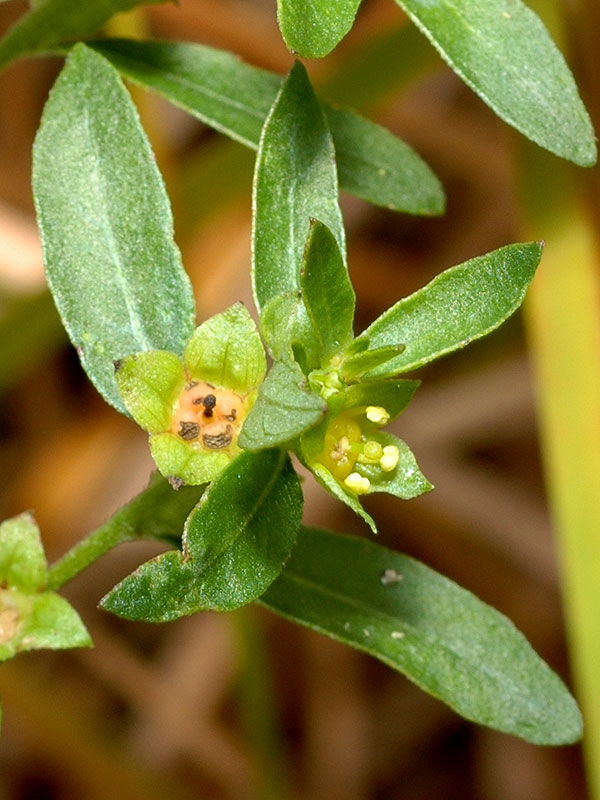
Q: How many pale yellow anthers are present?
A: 3